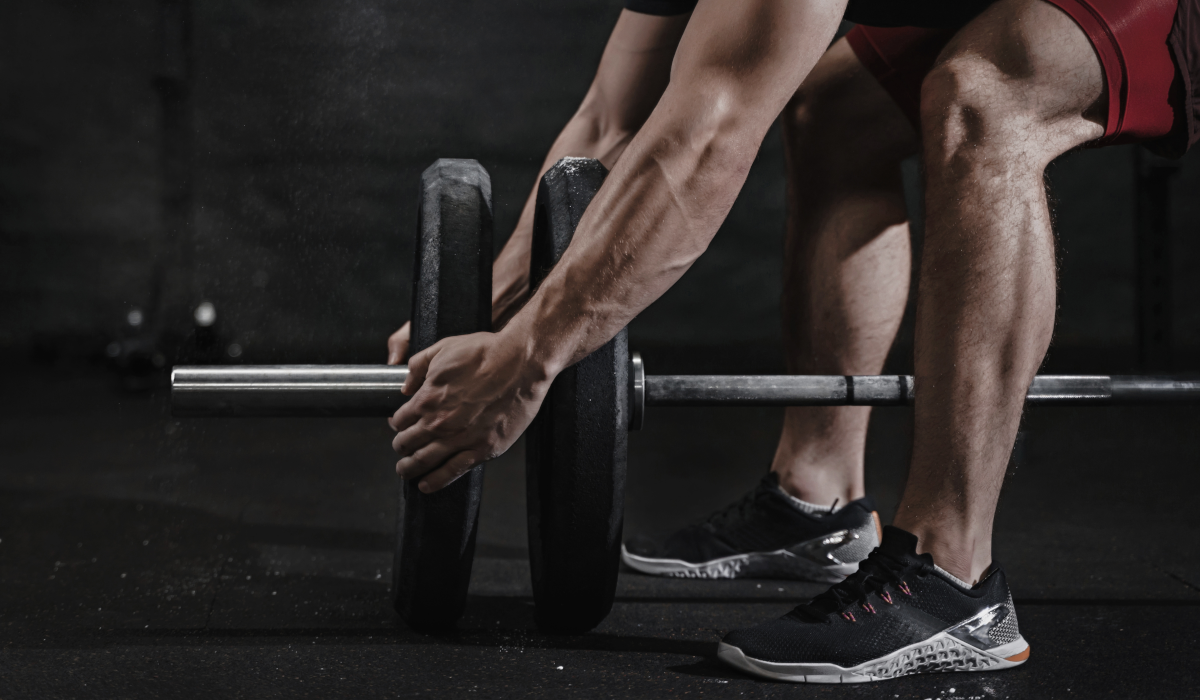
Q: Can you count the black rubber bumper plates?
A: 2